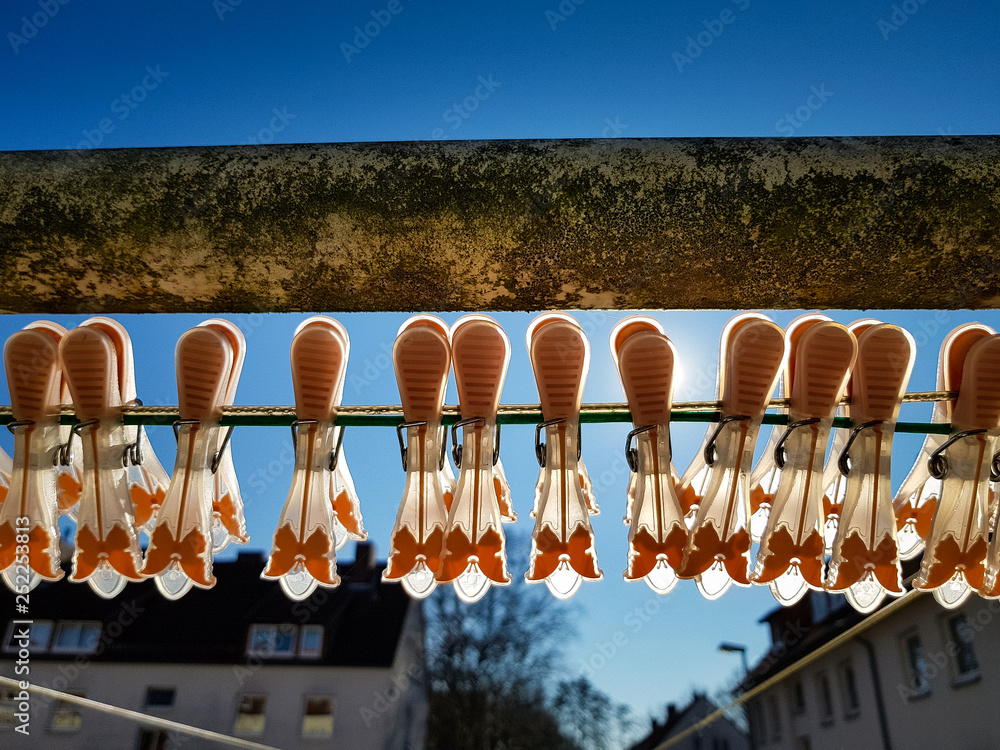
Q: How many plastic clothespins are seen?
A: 12